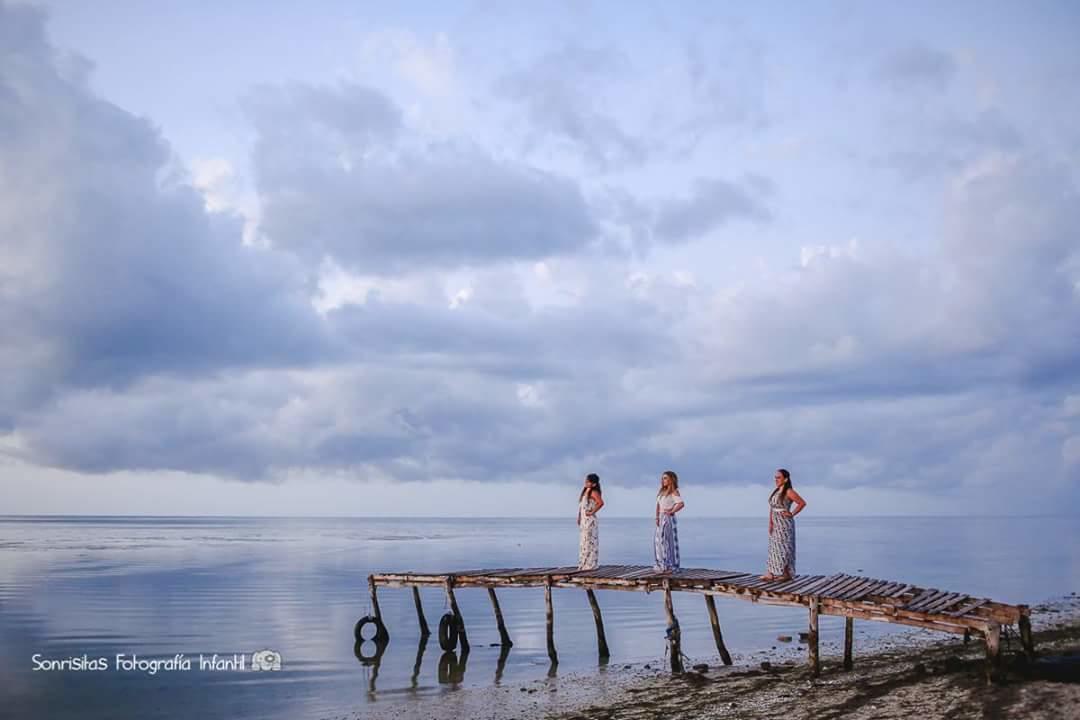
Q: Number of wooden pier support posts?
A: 12